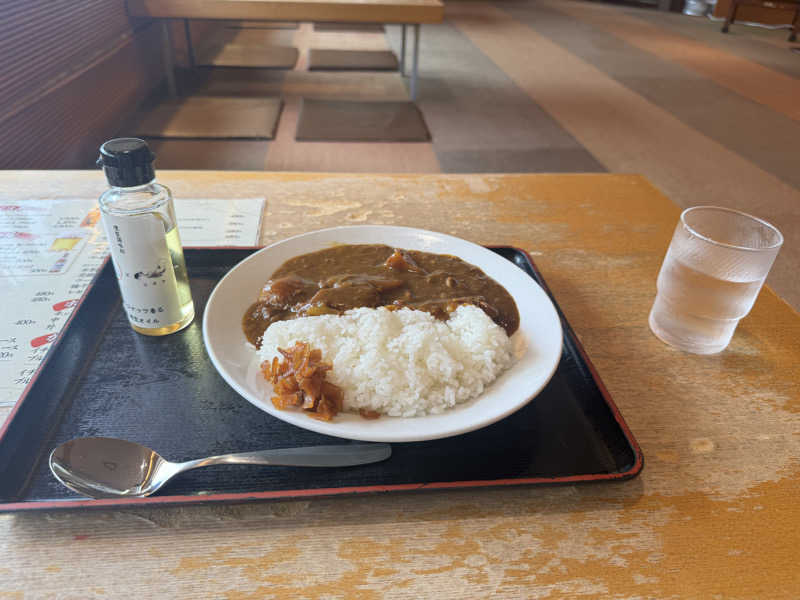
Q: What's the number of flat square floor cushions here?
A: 6